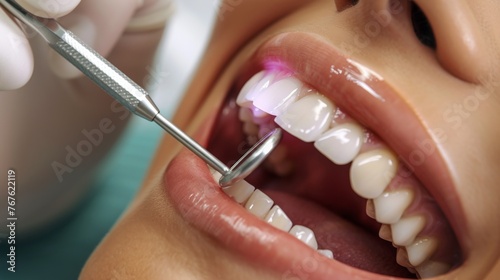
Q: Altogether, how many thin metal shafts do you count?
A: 1